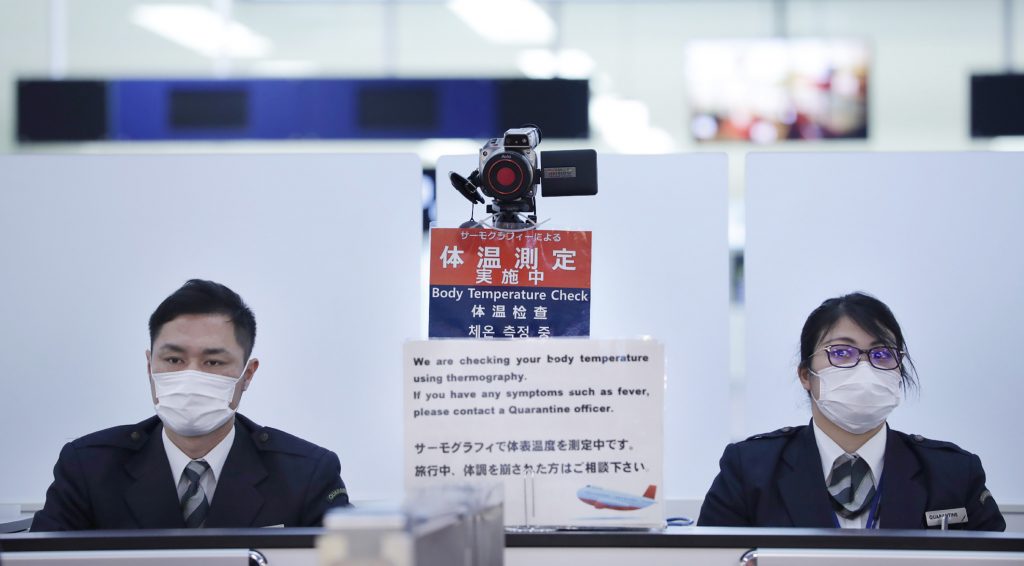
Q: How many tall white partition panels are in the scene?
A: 3